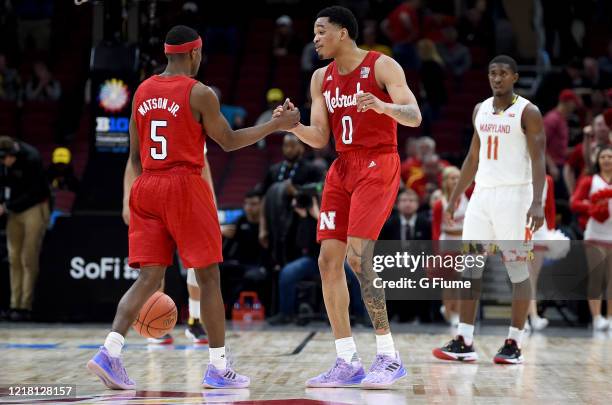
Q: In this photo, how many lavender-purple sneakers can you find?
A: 4